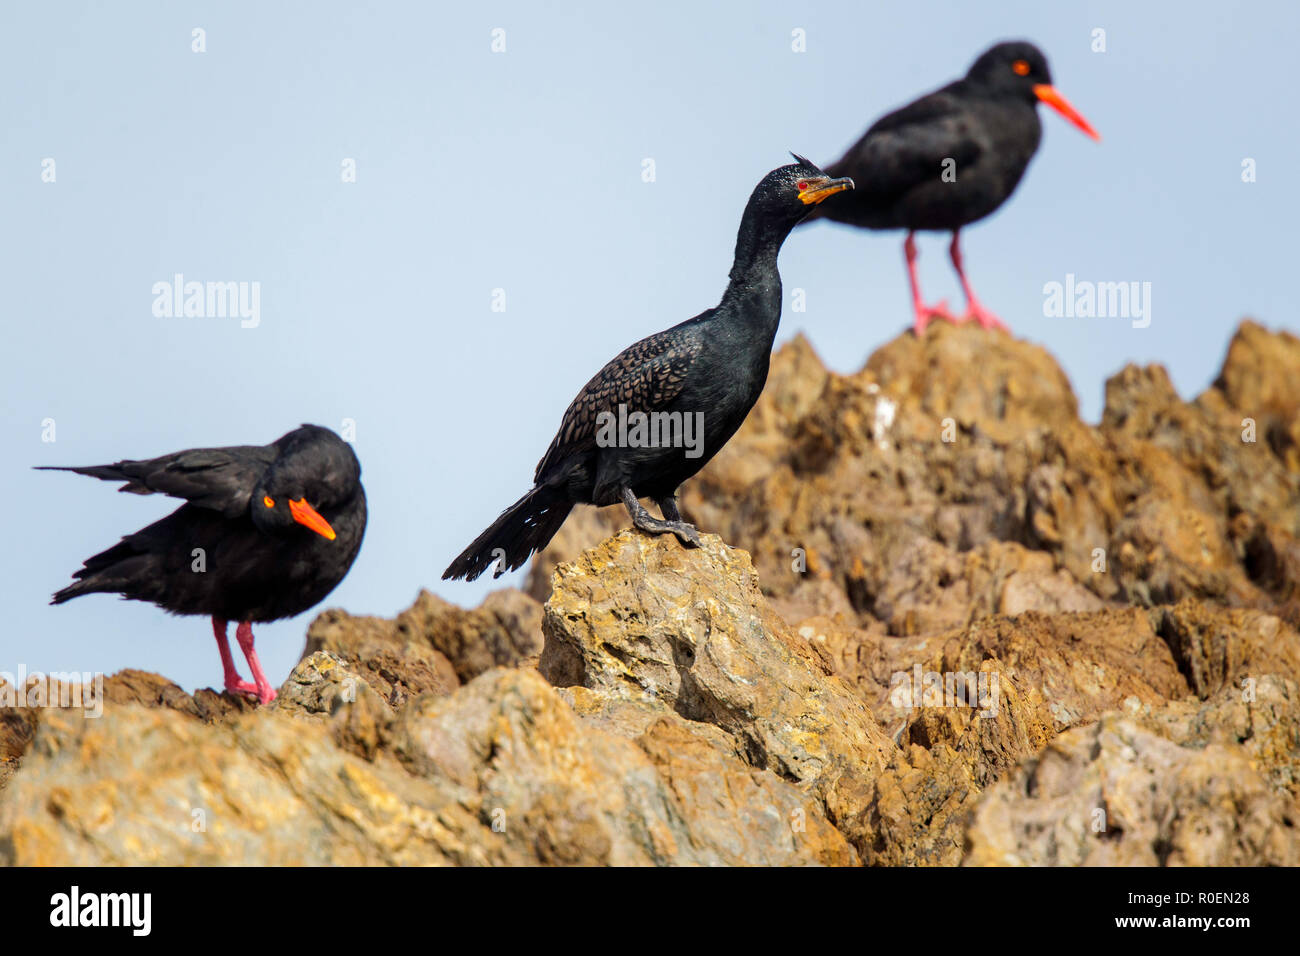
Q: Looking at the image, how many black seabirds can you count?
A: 3